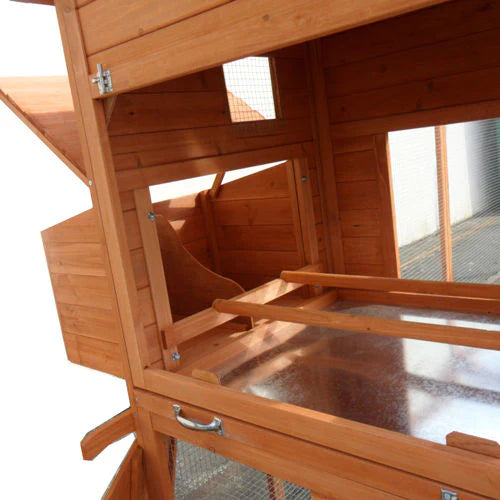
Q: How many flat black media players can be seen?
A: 0